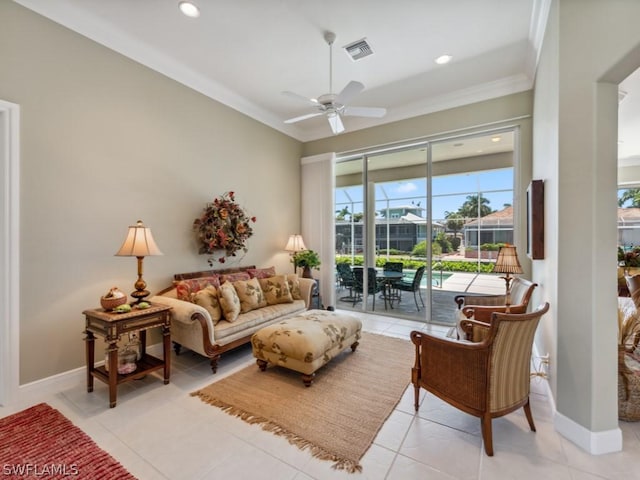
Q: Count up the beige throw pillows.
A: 5